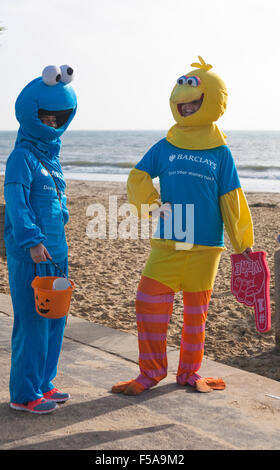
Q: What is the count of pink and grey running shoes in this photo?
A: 2